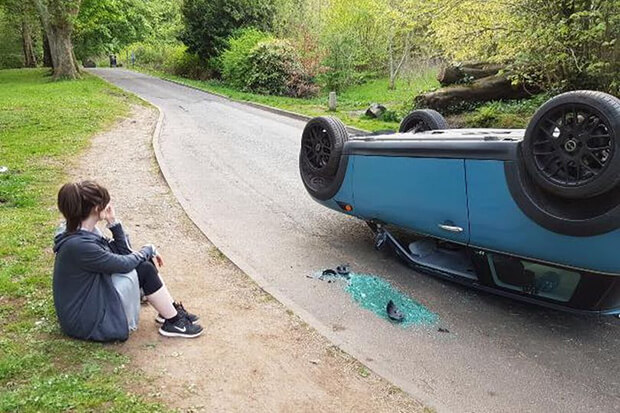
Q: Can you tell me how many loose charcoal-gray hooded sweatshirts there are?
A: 1